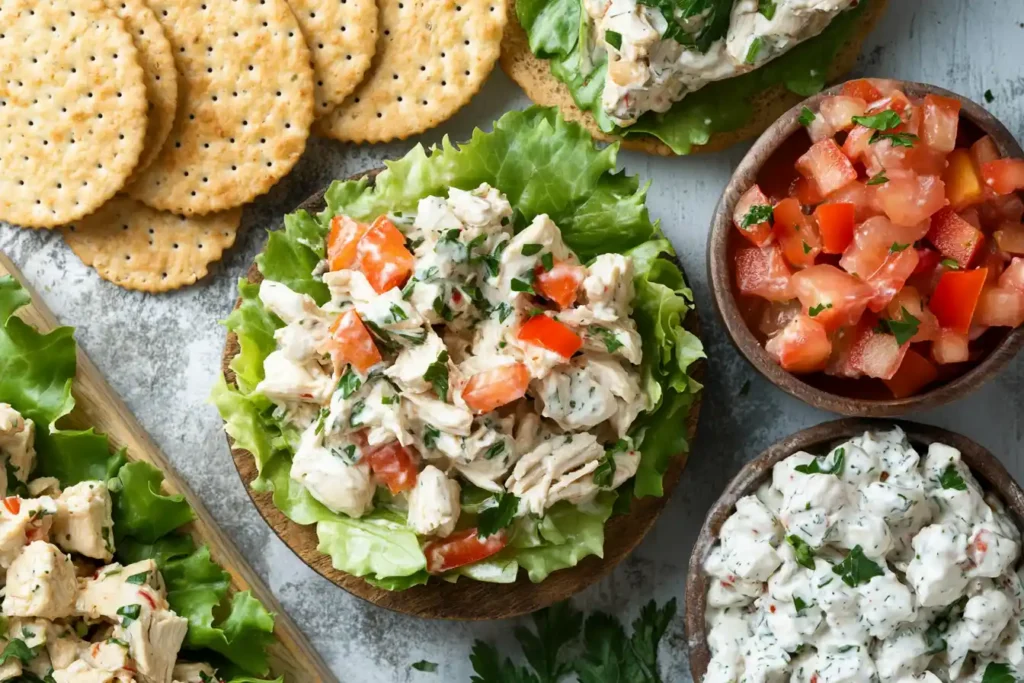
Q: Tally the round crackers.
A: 6